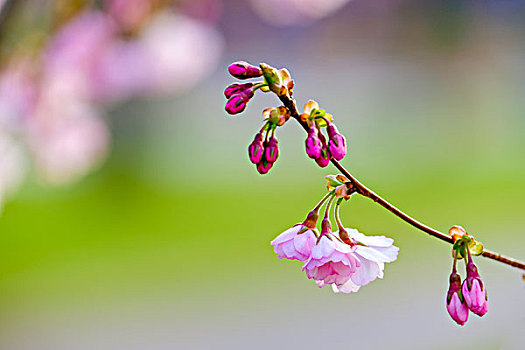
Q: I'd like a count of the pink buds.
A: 11